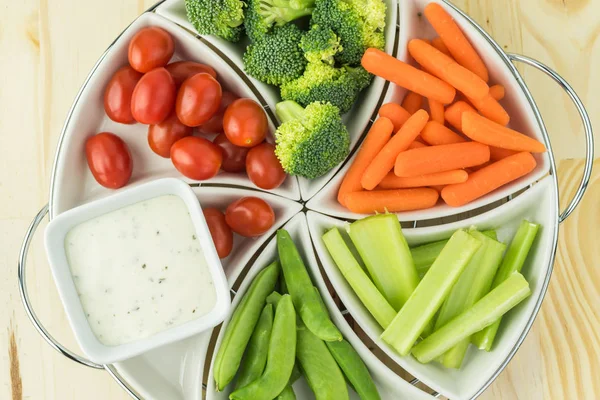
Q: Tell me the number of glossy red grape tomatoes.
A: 14